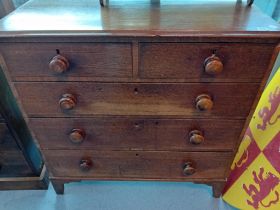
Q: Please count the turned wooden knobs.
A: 8